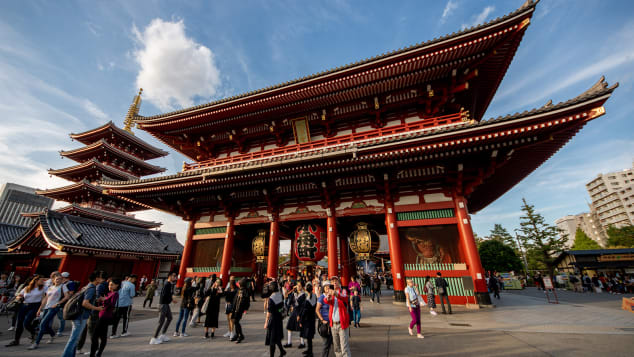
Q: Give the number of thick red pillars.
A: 6